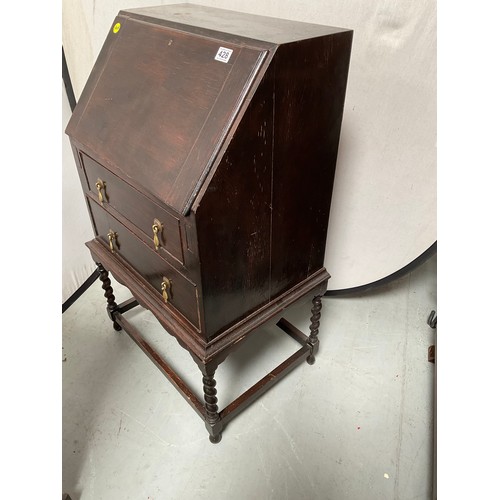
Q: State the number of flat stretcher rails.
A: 4